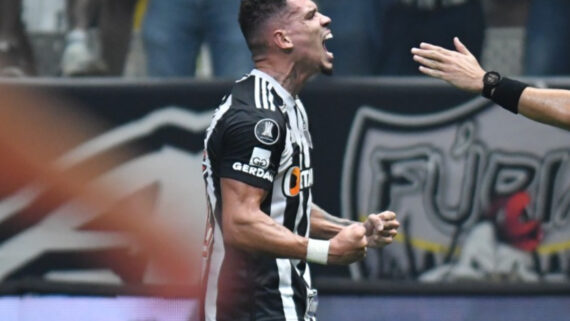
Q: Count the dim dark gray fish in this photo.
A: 0